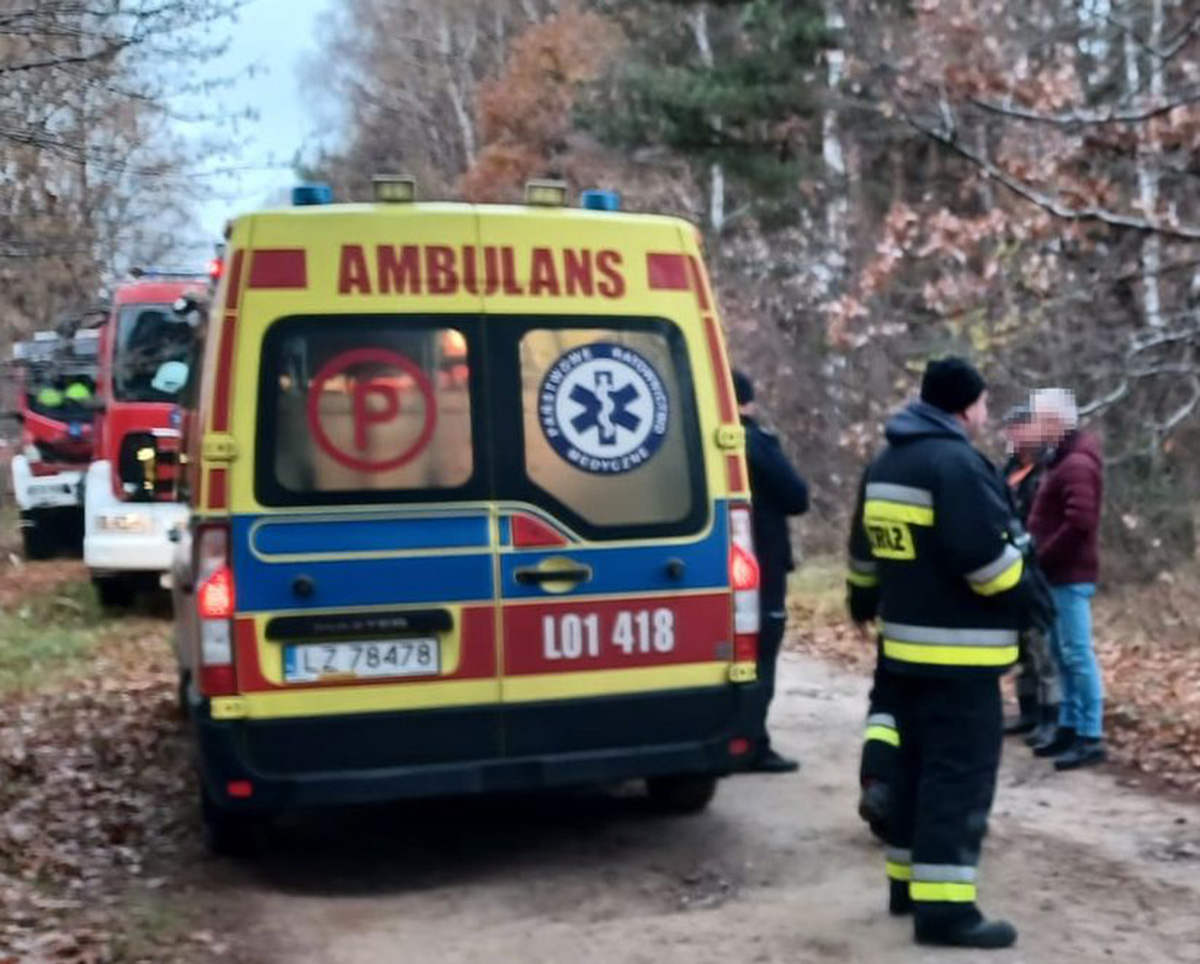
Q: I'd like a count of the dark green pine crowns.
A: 1